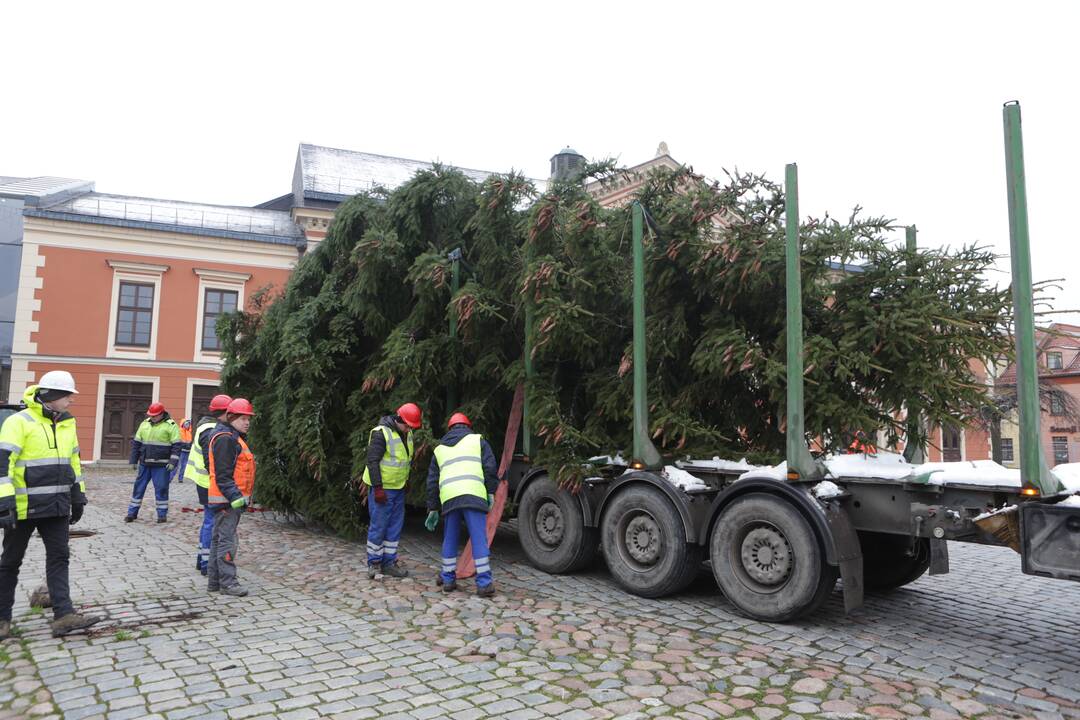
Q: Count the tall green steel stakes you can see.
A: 6